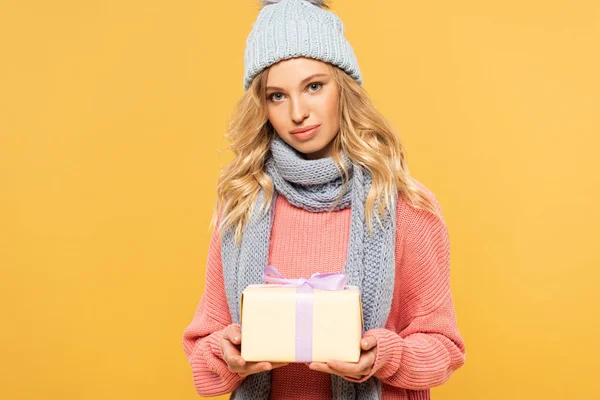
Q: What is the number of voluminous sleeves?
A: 2